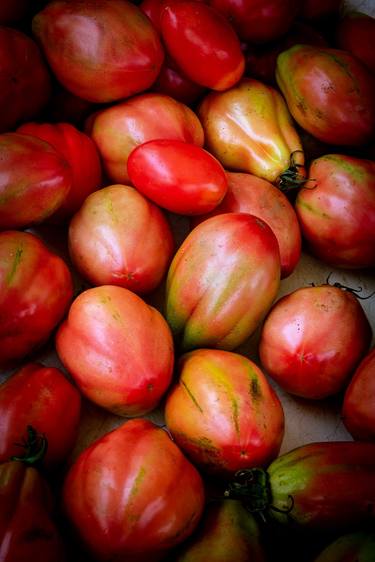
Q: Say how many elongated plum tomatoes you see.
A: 2